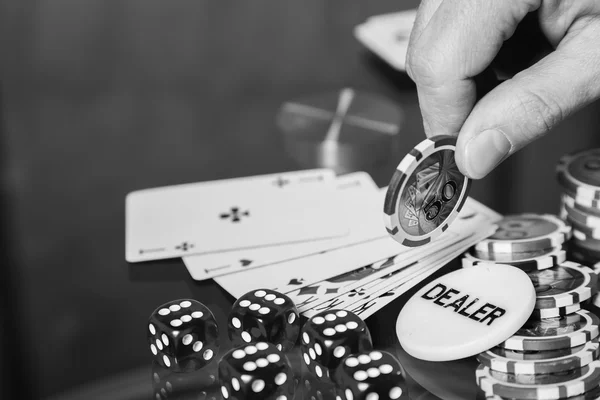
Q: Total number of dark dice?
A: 5